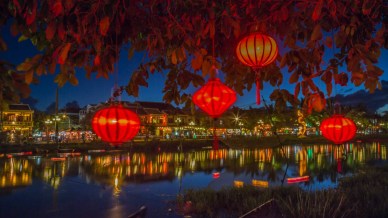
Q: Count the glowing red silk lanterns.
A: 4